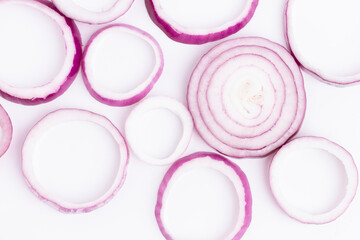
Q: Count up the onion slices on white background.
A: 11